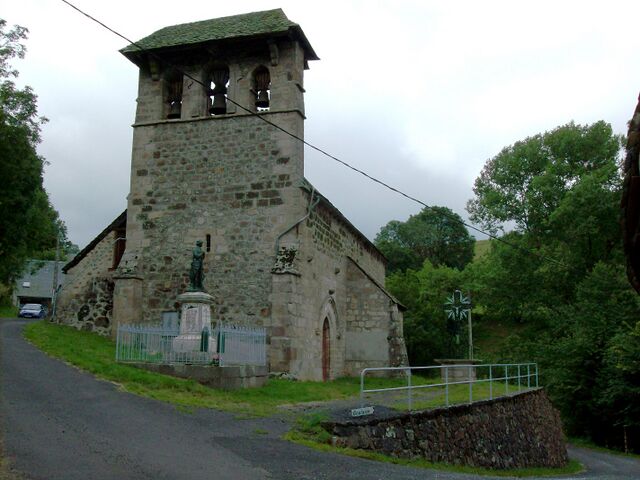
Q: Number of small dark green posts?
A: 2